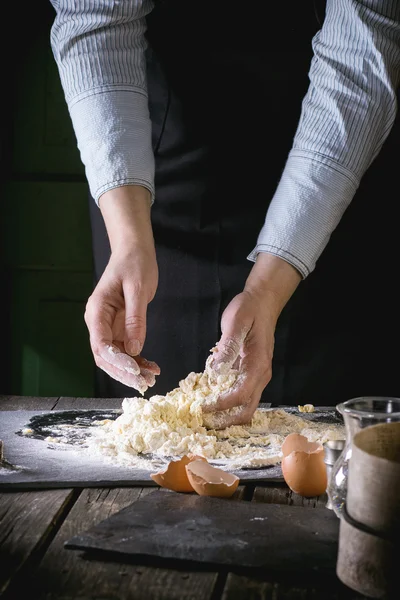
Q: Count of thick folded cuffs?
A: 2